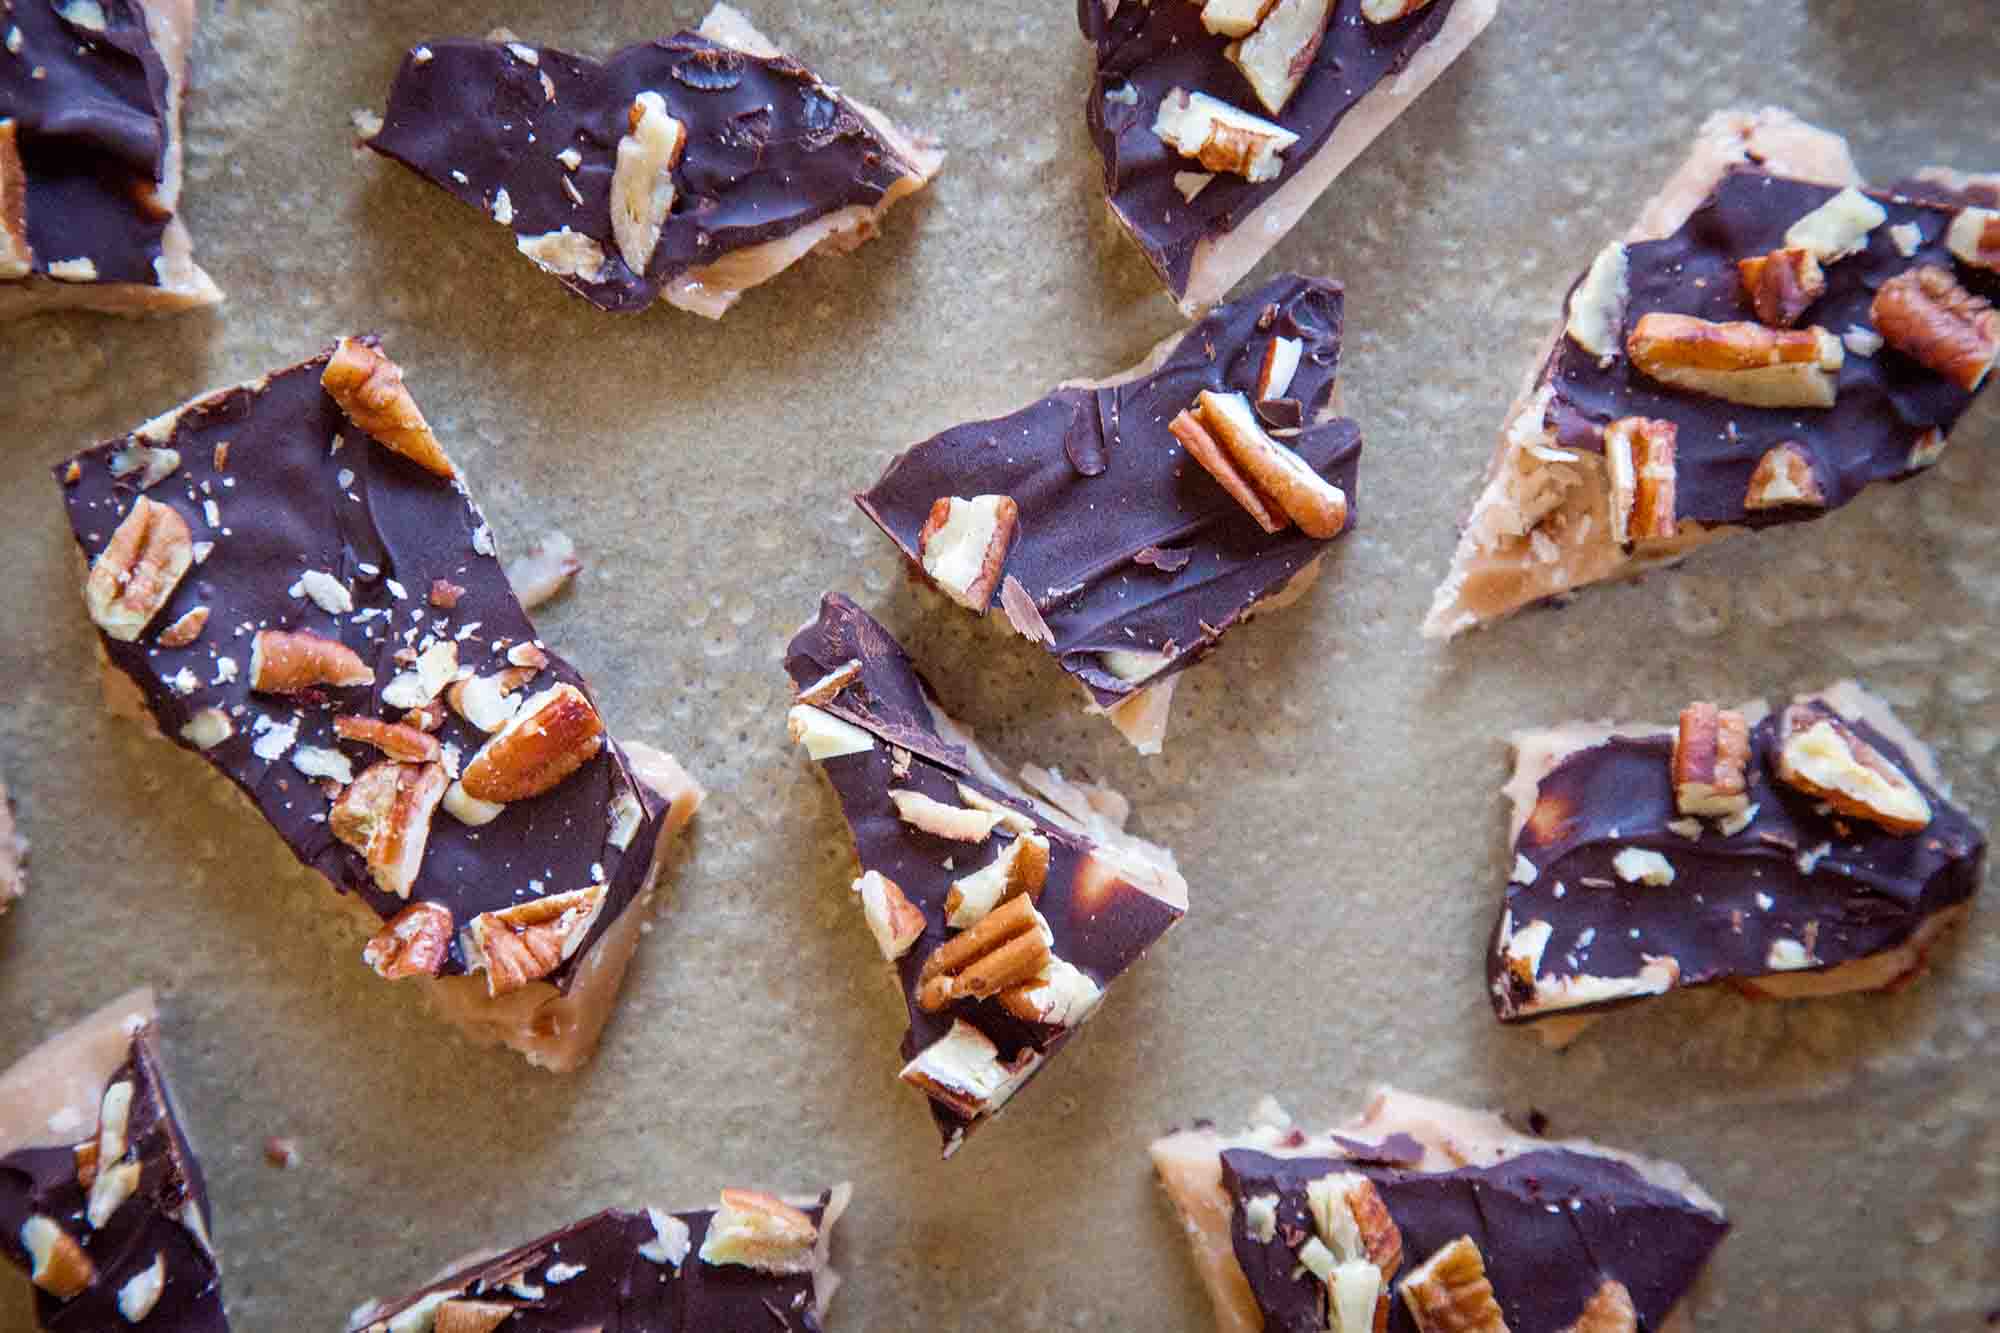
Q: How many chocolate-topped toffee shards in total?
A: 11